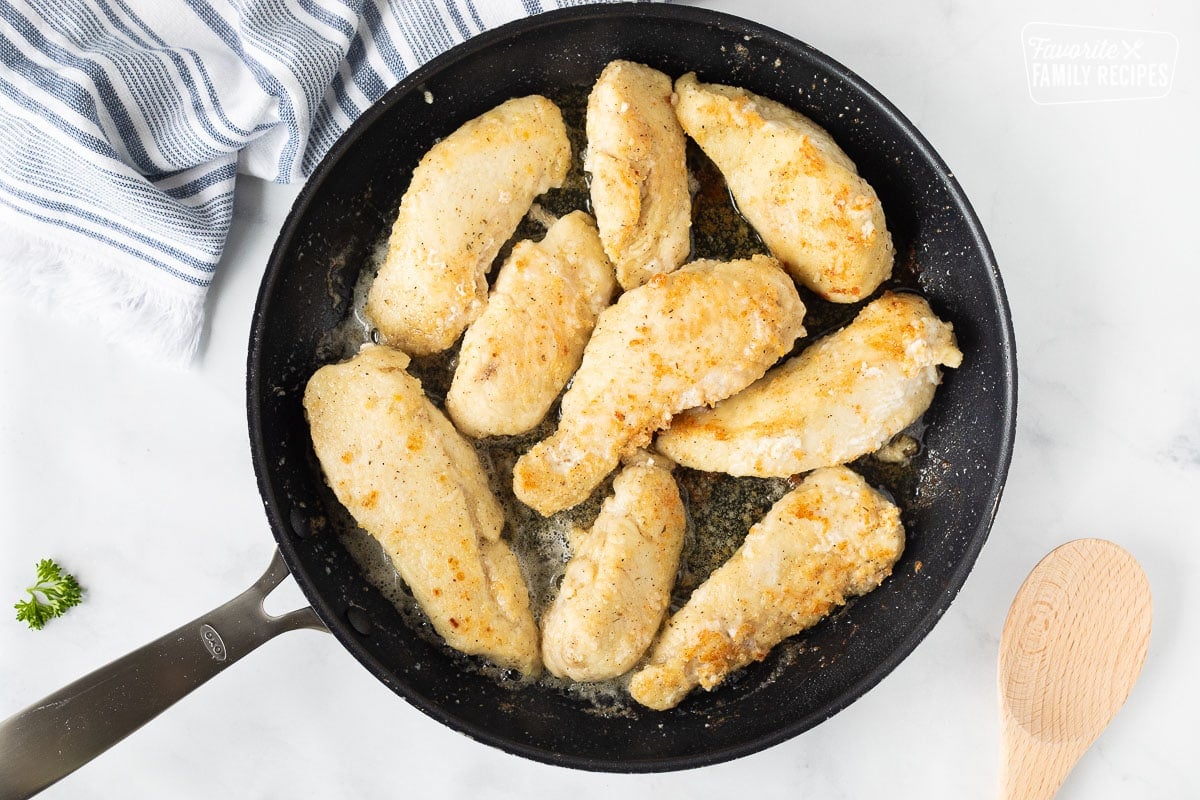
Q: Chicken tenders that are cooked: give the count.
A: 9